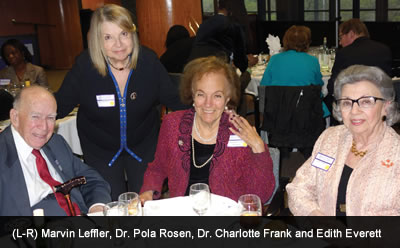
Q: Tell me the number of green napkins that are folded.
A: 0